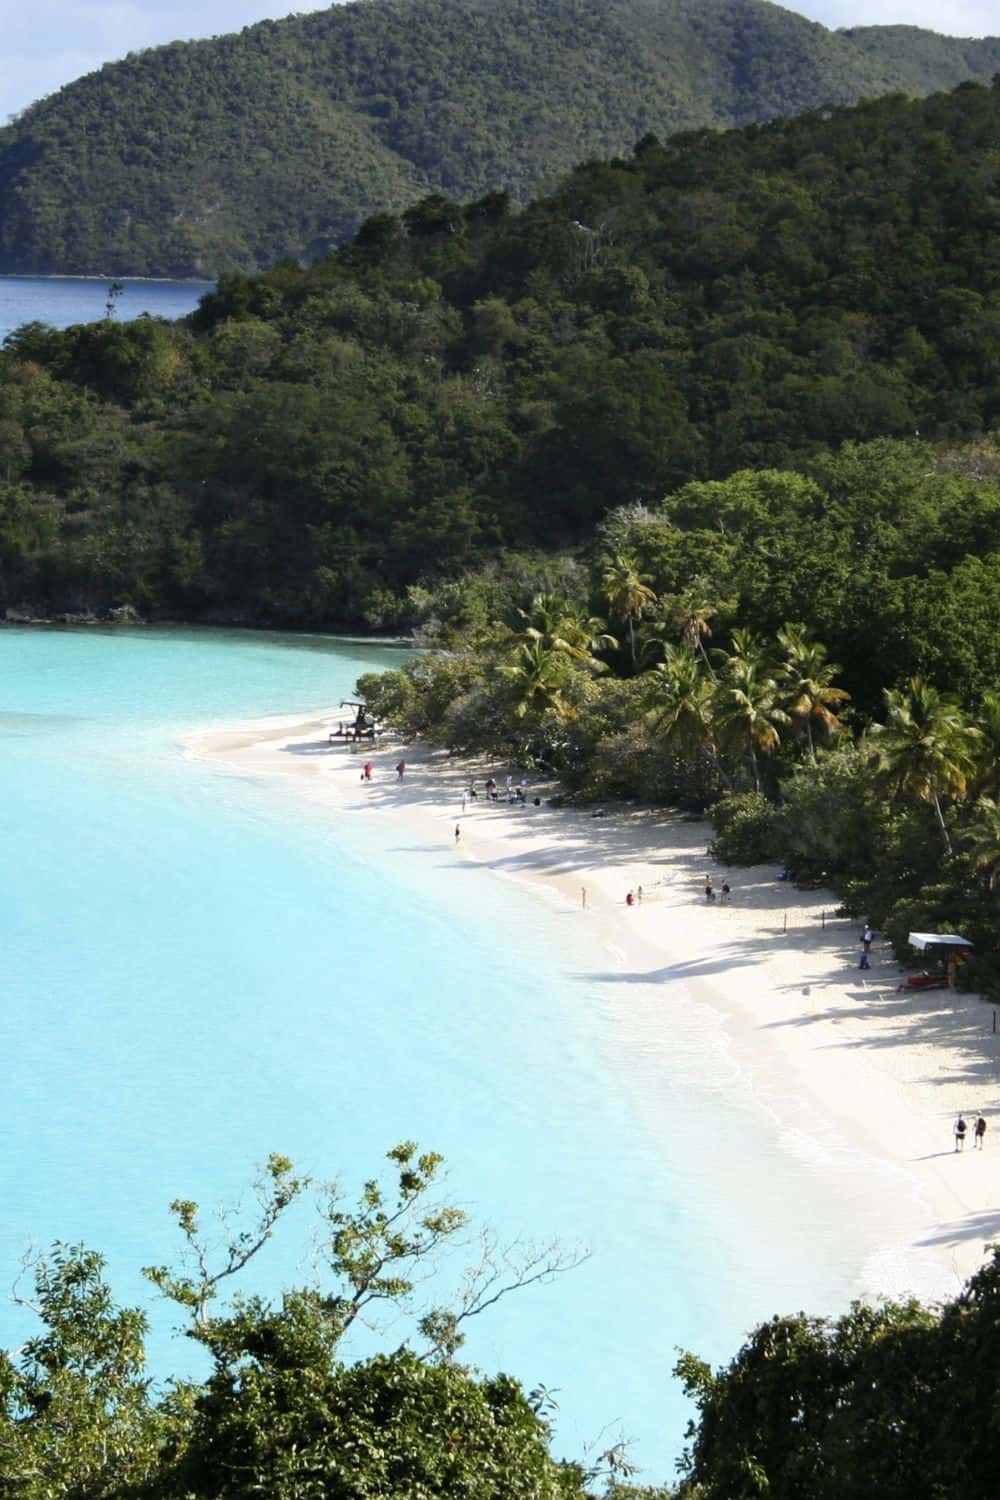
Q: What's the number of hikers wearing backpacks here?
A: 2